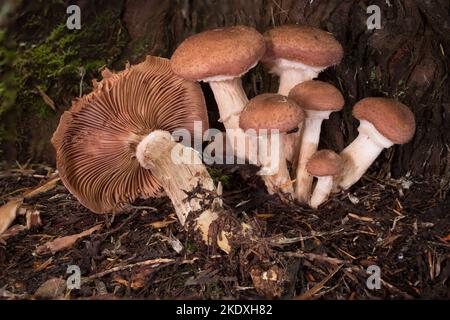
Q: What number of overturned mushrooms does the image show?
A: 1